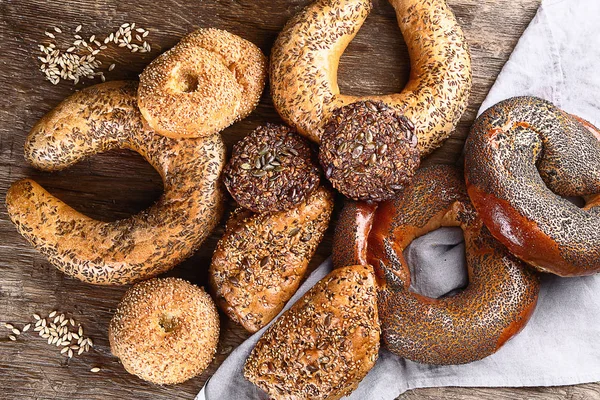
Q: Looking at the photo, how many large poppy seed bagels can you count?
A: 2